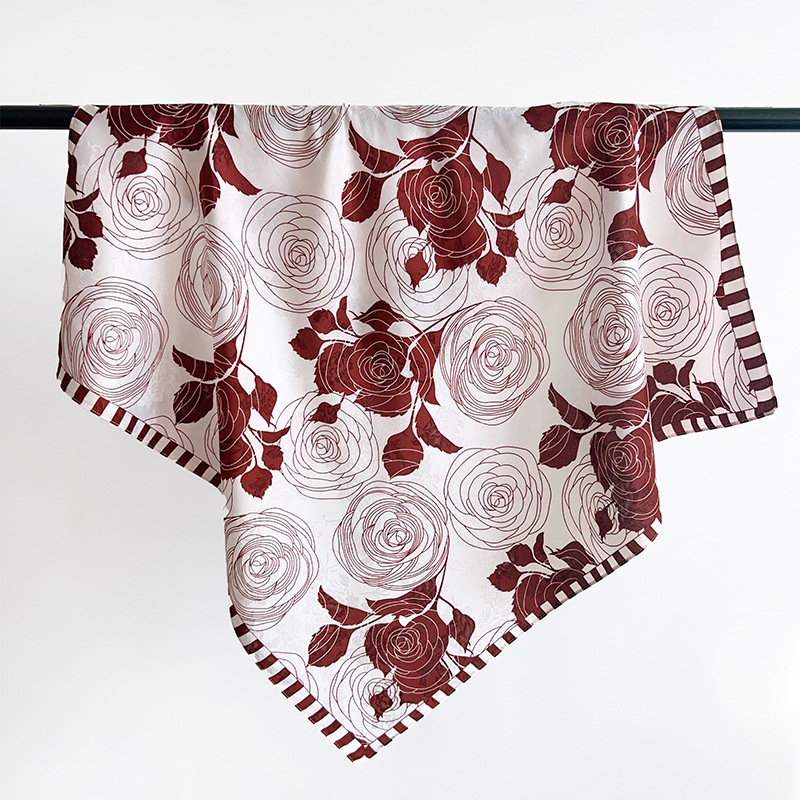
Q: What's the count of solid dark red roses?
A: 9